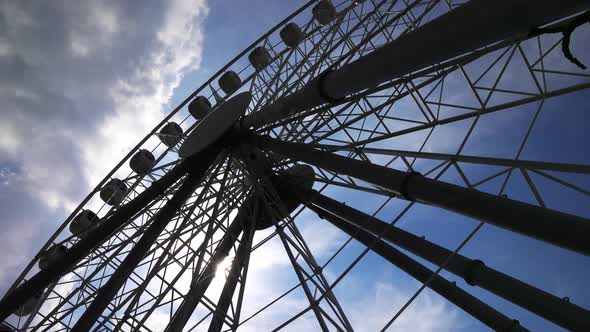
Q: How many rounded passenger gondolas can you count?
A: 11